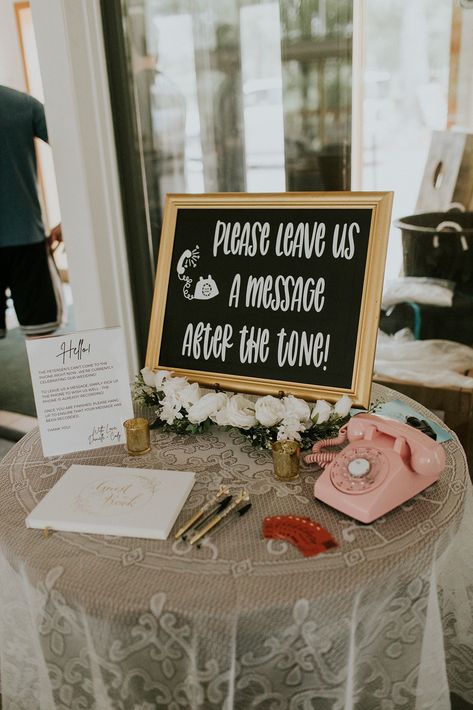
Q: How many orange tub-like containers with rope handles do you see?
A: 0